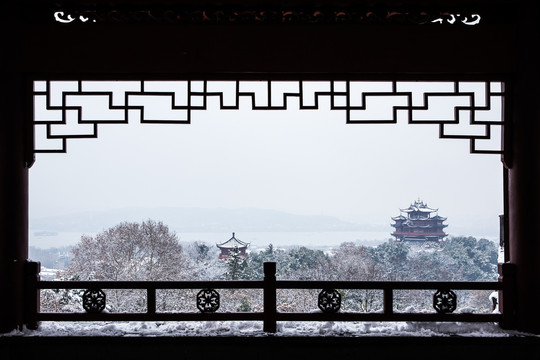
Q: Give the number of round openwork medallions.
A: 4